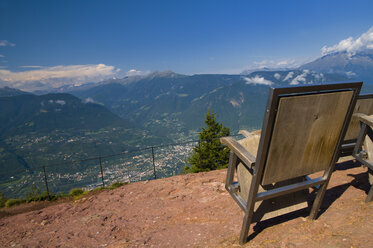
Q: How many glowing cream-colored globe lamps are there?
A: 0